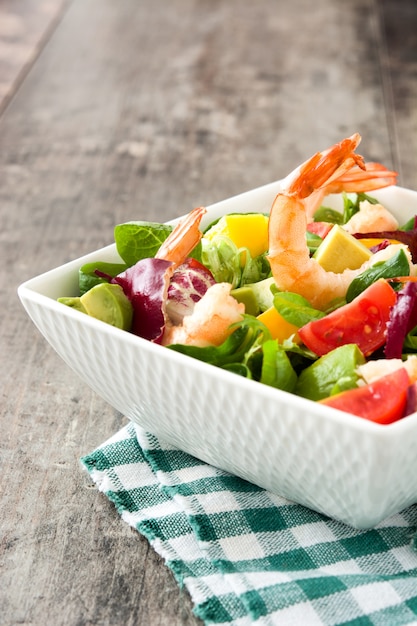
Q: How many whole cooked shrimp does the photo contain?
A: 3